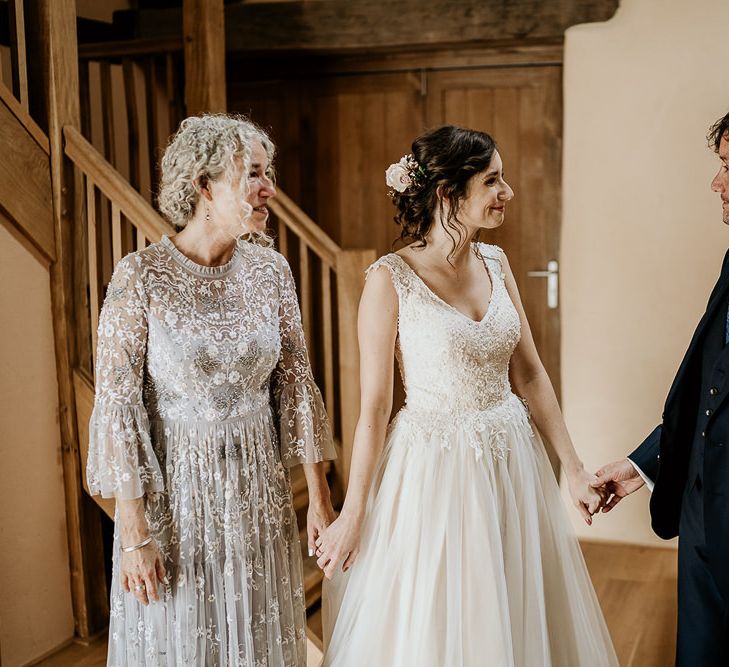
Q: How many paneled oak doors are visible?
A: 2